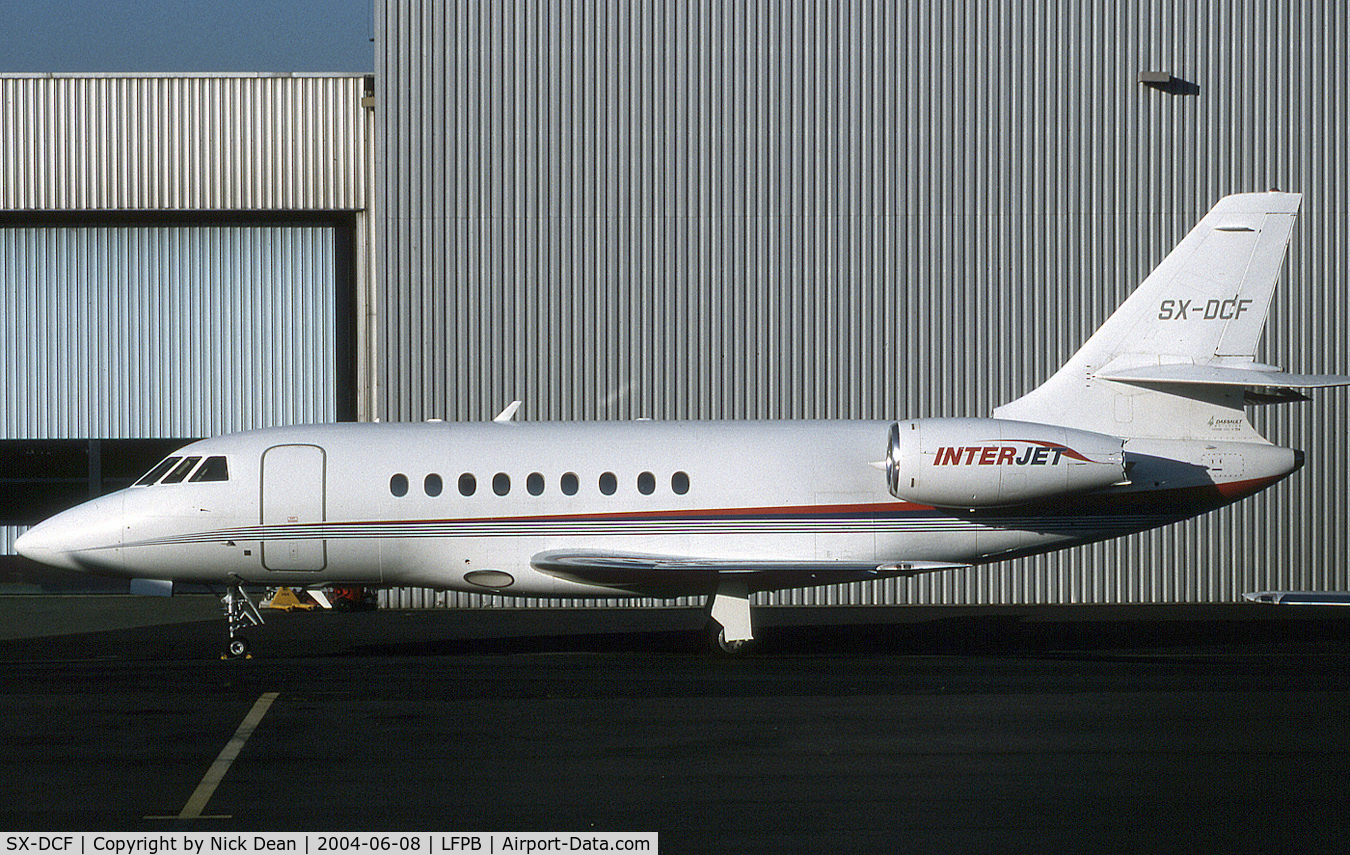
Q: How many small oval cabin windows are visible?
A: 9